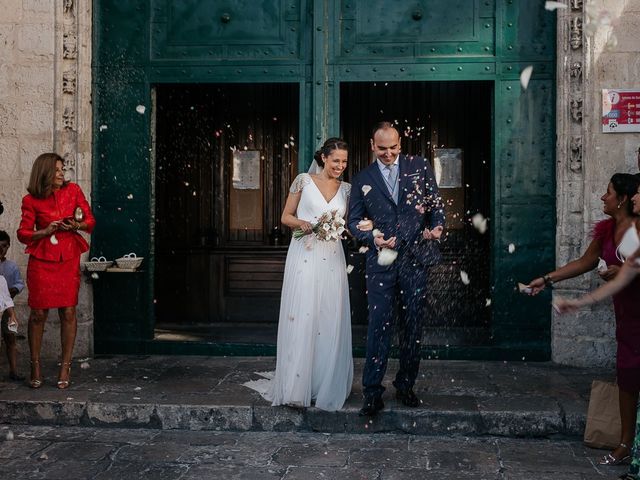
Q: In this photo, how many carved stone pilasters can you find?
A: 2